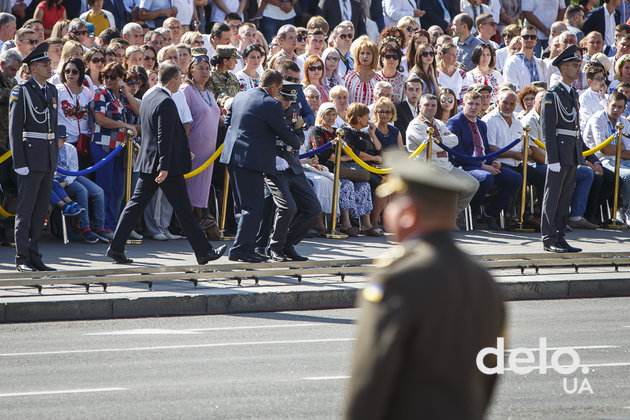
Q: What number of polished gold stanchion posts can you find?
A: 6